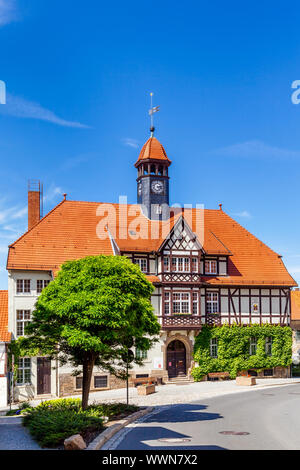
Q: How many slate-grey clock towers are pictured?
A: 1